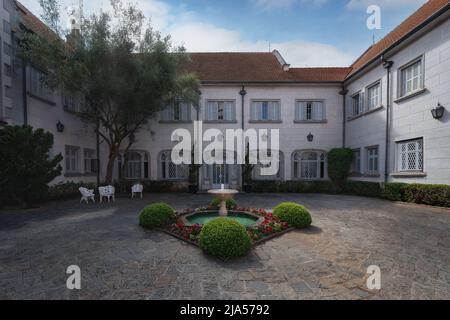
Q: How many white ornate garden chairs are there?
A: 3